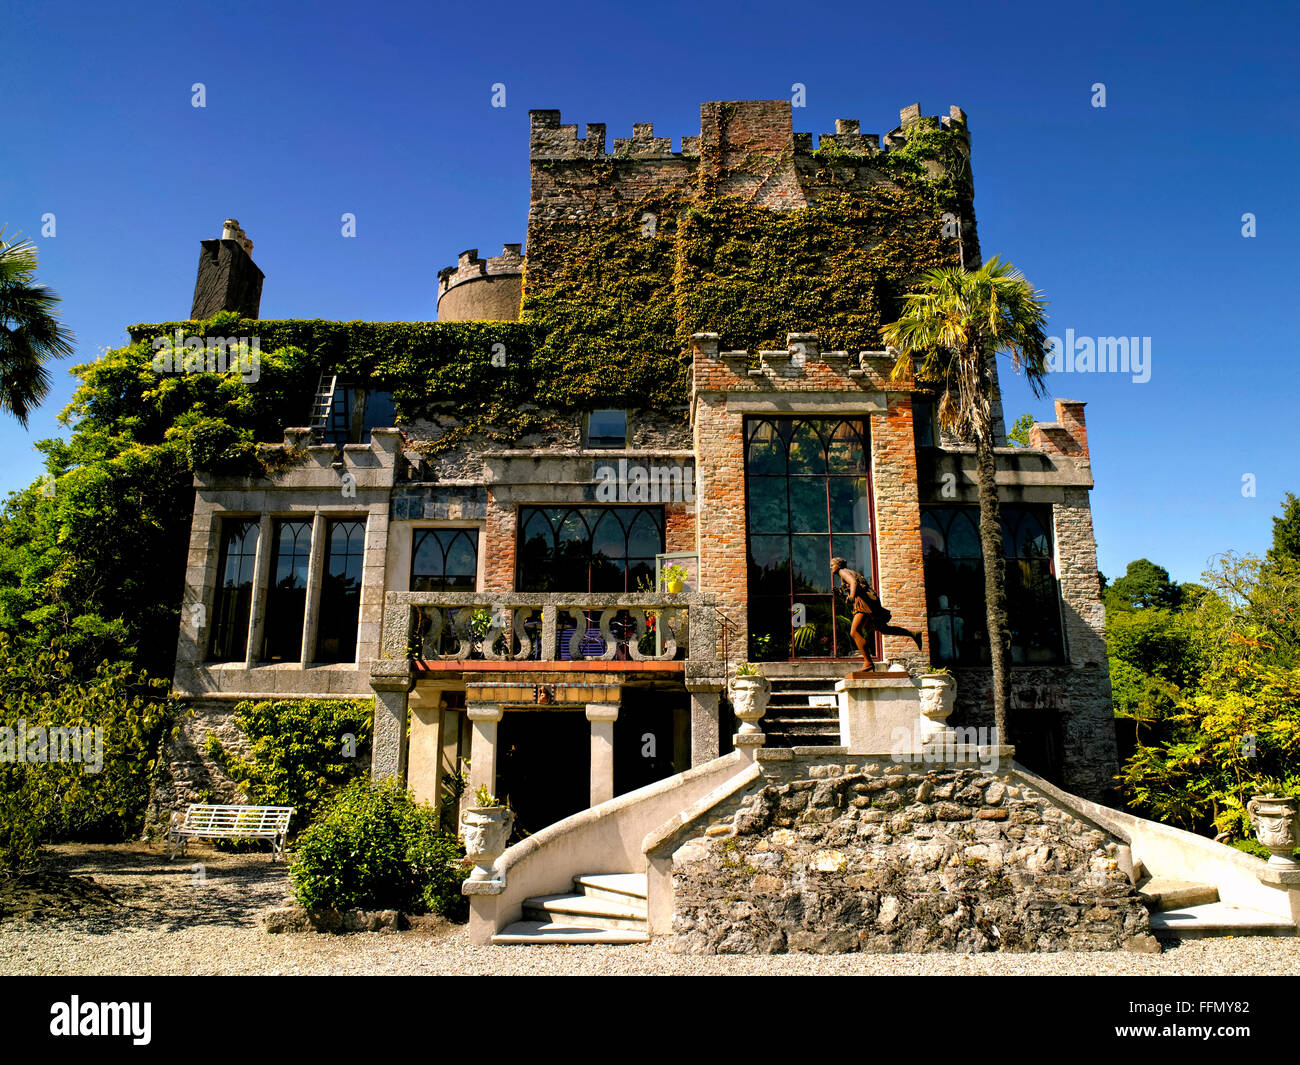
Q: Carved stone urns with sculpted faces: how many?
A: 4